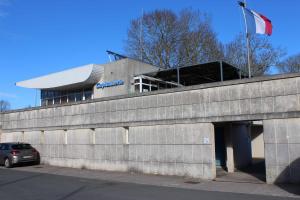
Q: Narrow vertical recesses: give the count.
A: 5